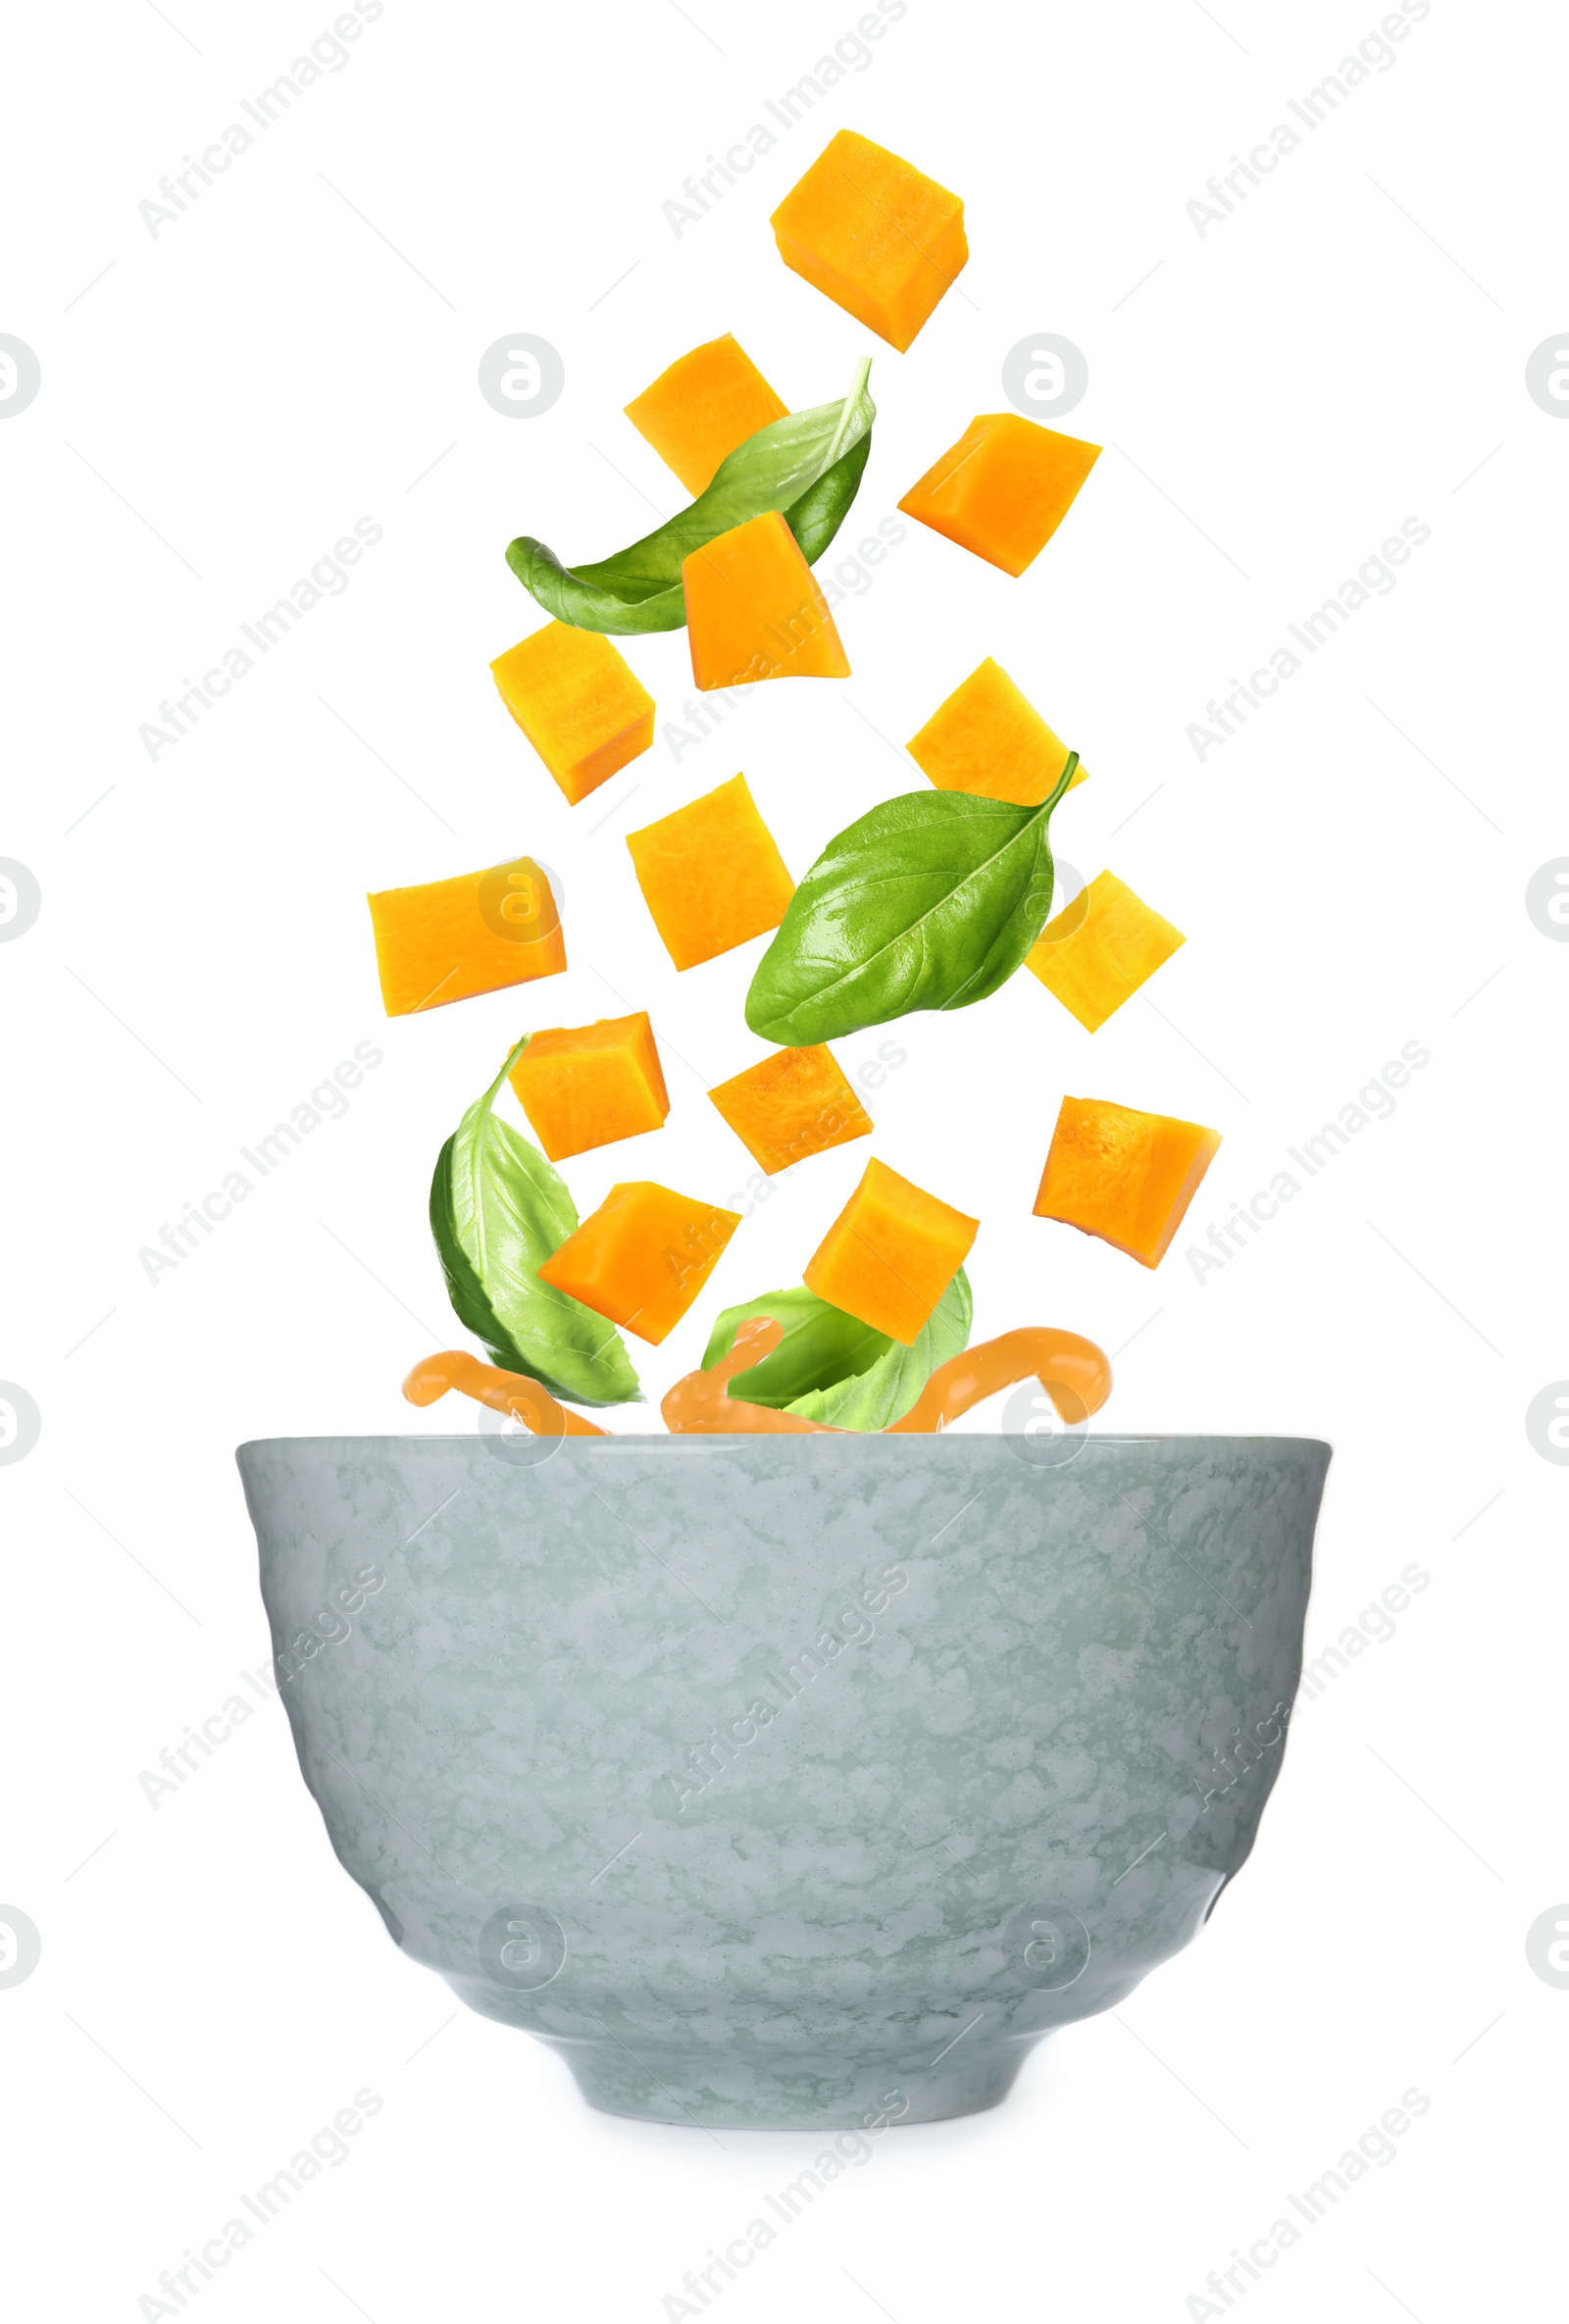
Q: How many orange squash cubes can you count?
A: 14